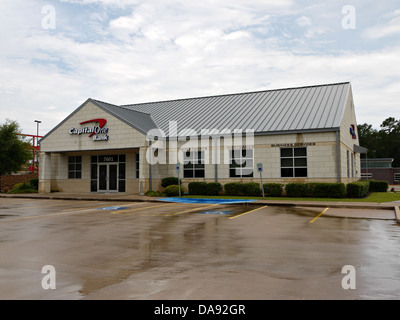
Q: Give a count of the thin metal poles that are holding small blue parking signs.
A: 2